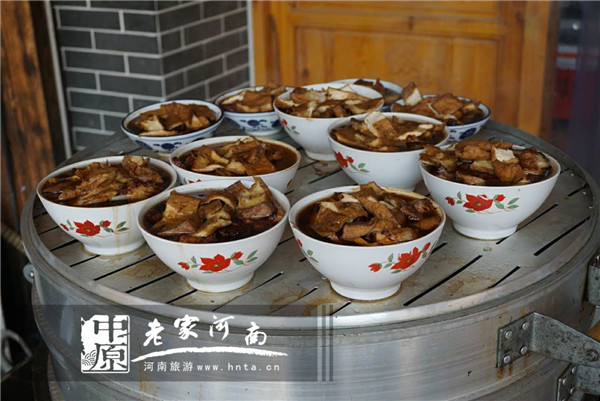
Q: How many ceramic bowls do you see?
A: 11